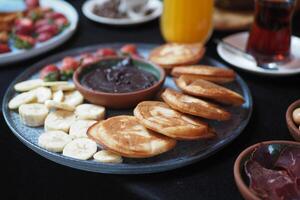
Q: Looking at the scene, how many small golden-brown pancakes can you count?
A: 6